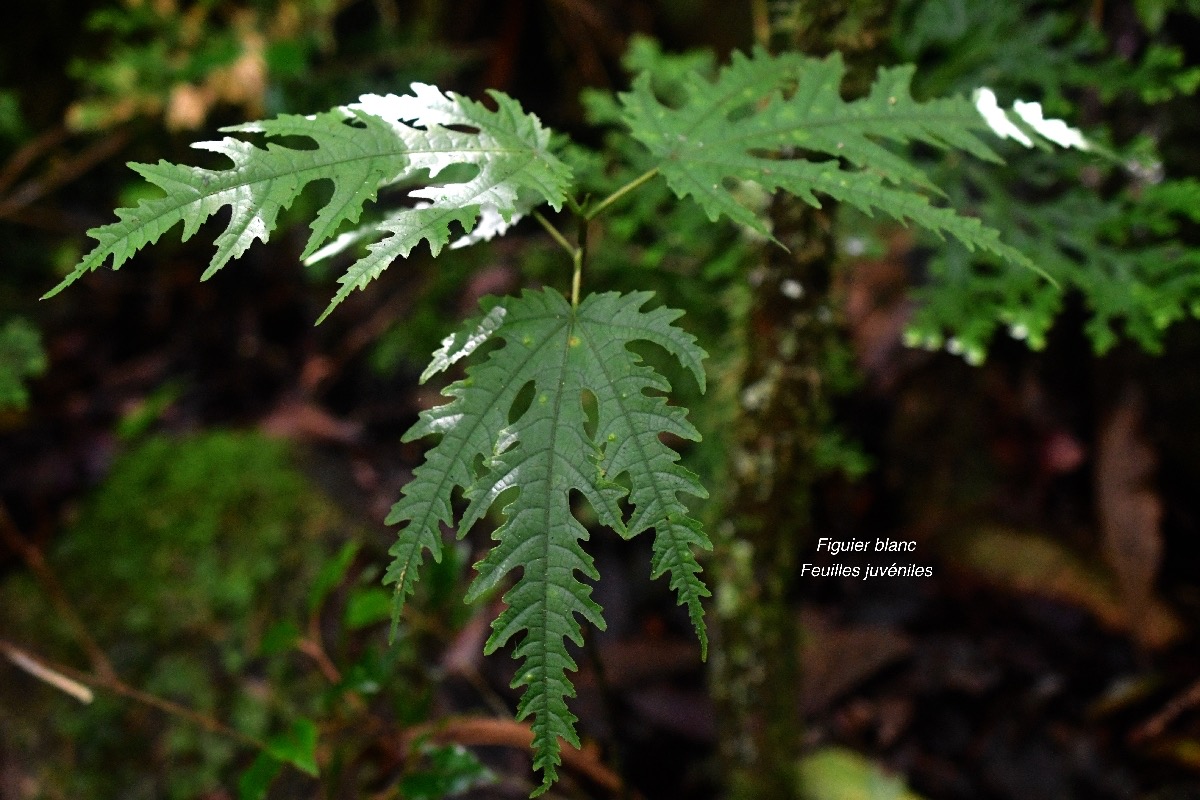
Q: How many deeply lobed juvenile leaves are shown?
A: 3